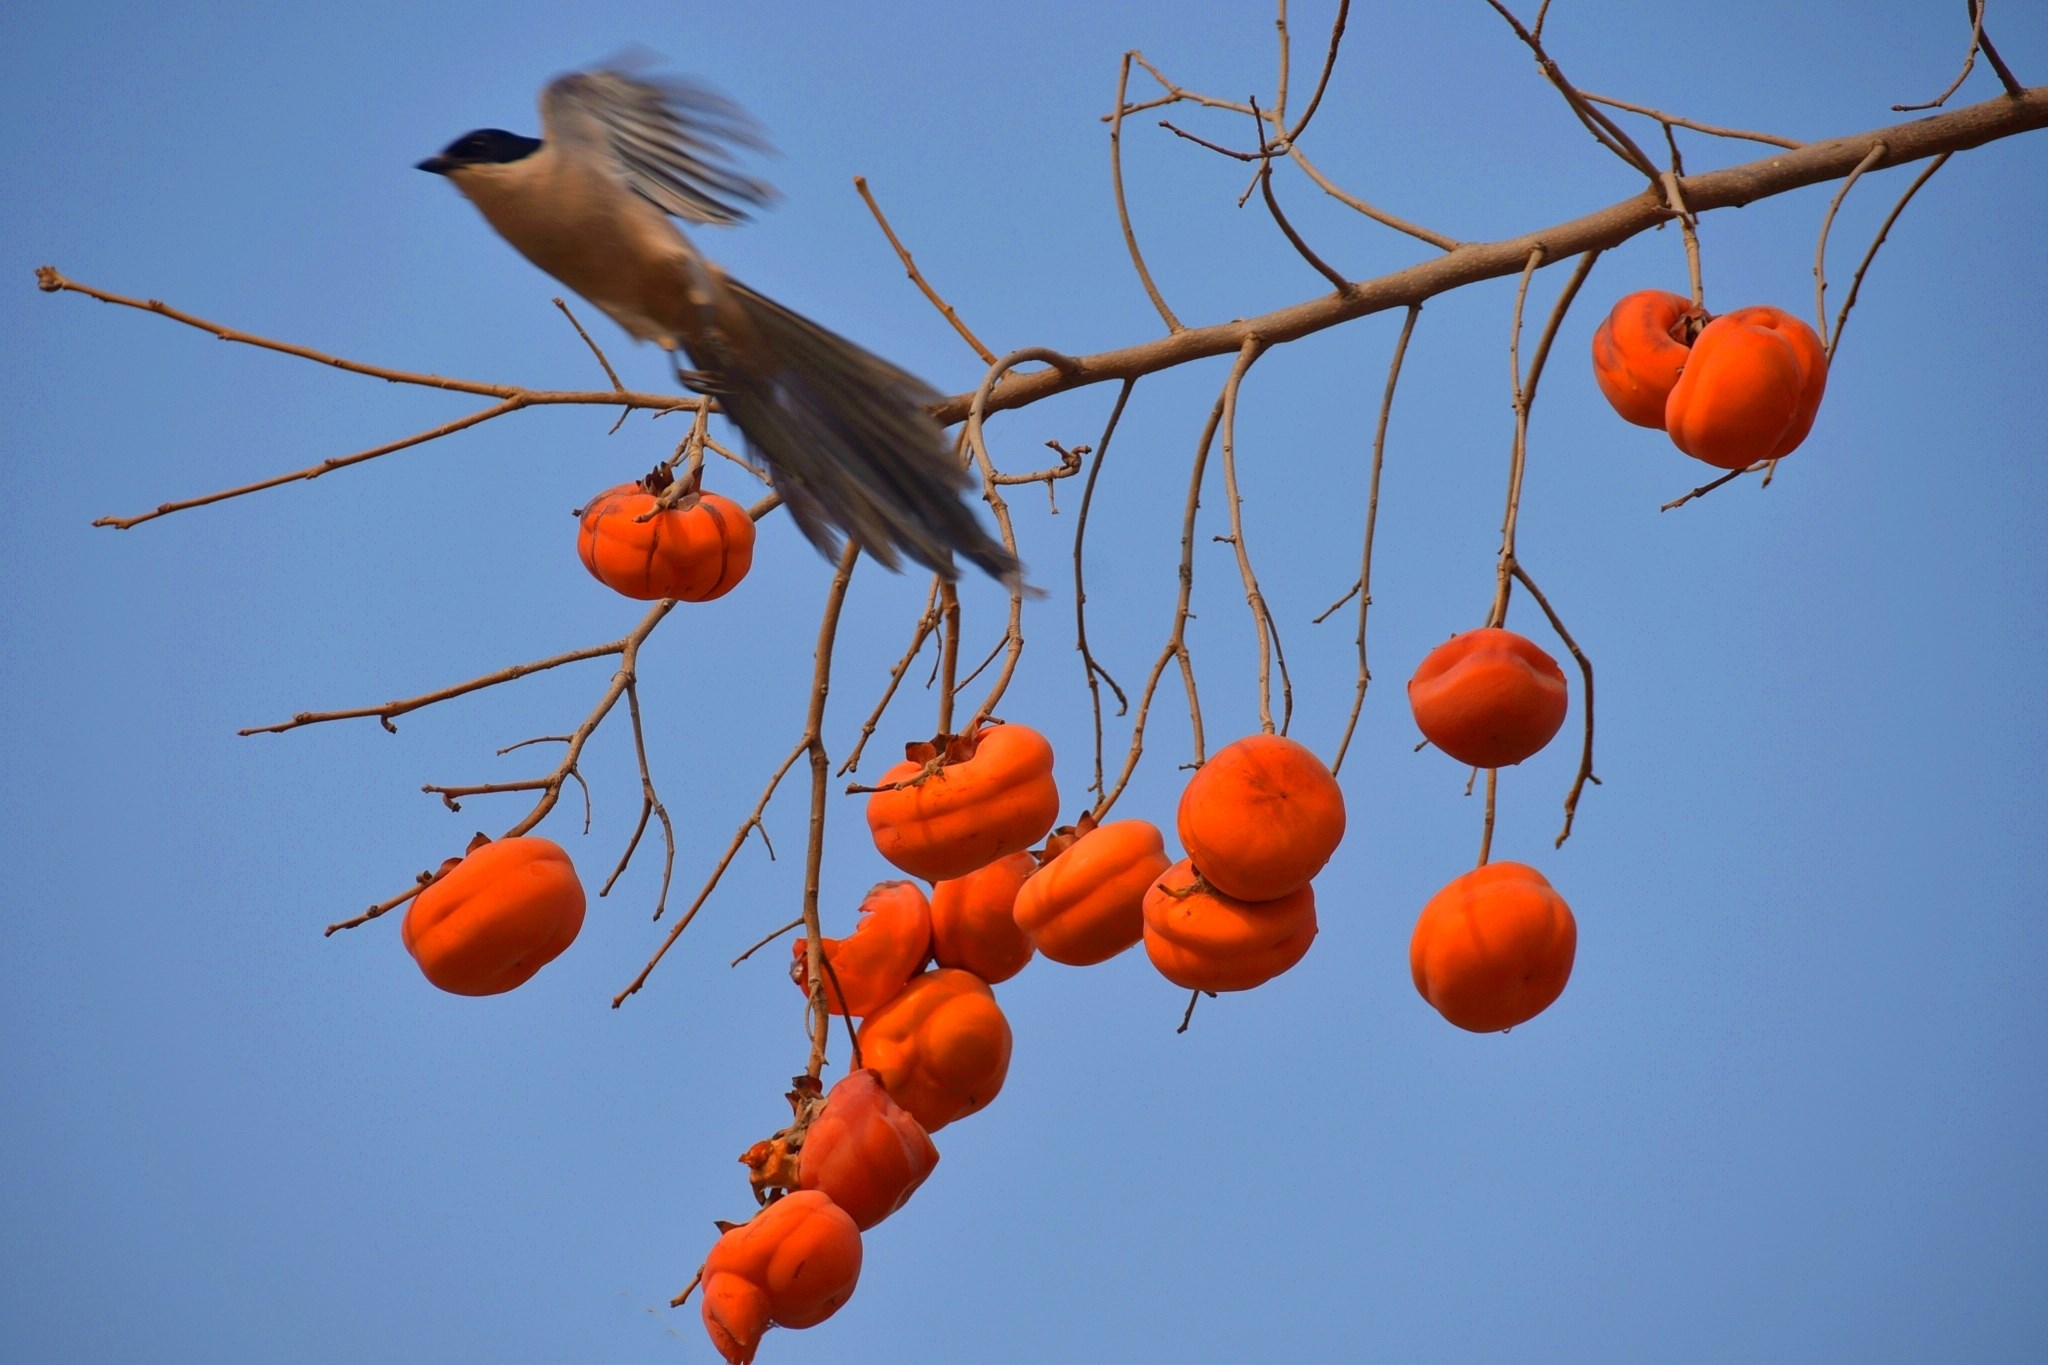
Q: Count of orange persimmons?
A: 15